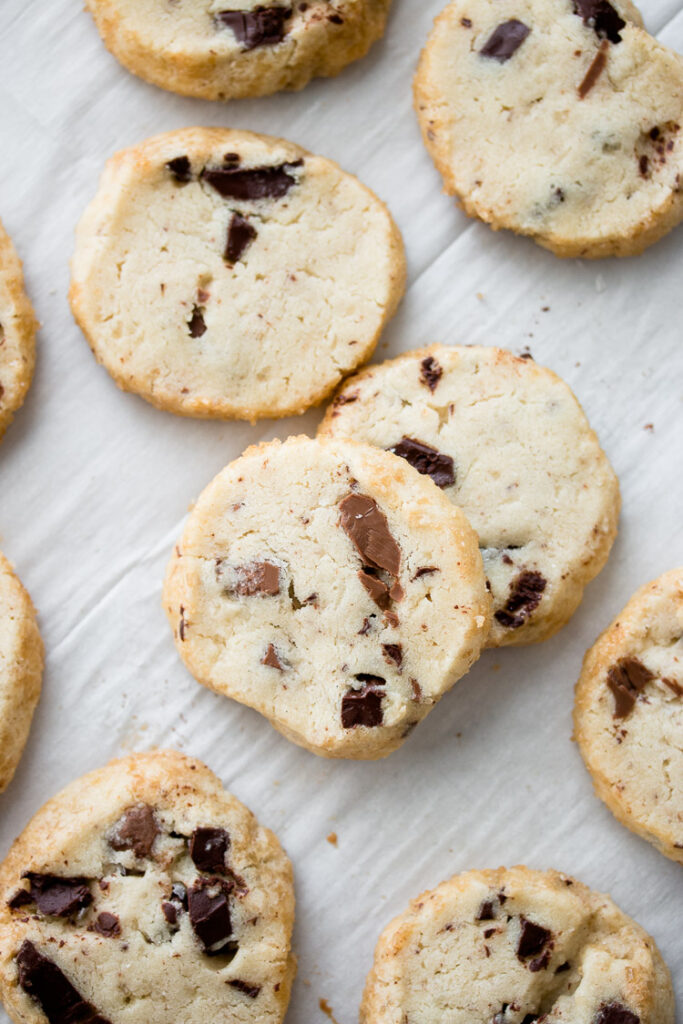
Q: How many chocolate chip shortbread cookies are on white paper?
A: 10